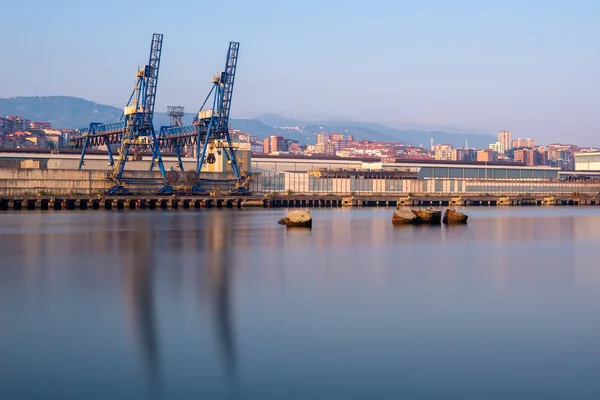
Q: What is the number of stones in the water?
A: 4